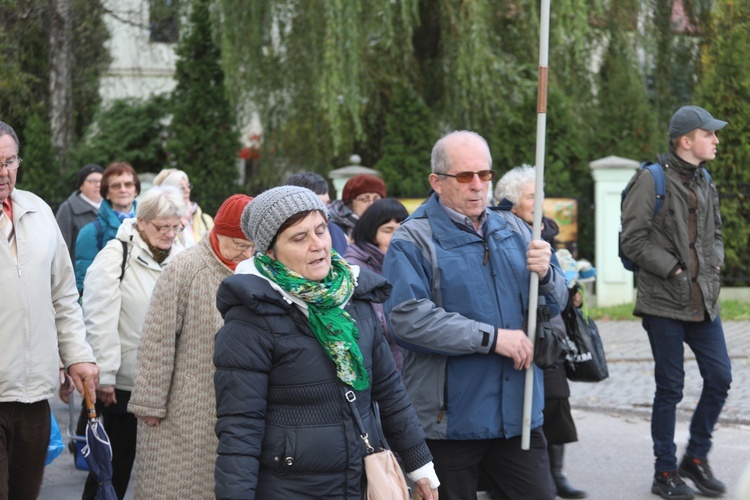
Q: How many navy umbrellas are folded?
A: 1